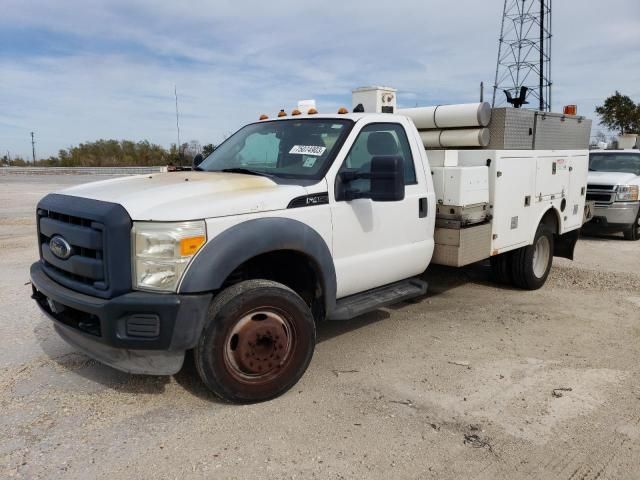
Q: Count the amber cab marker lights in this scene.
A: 5